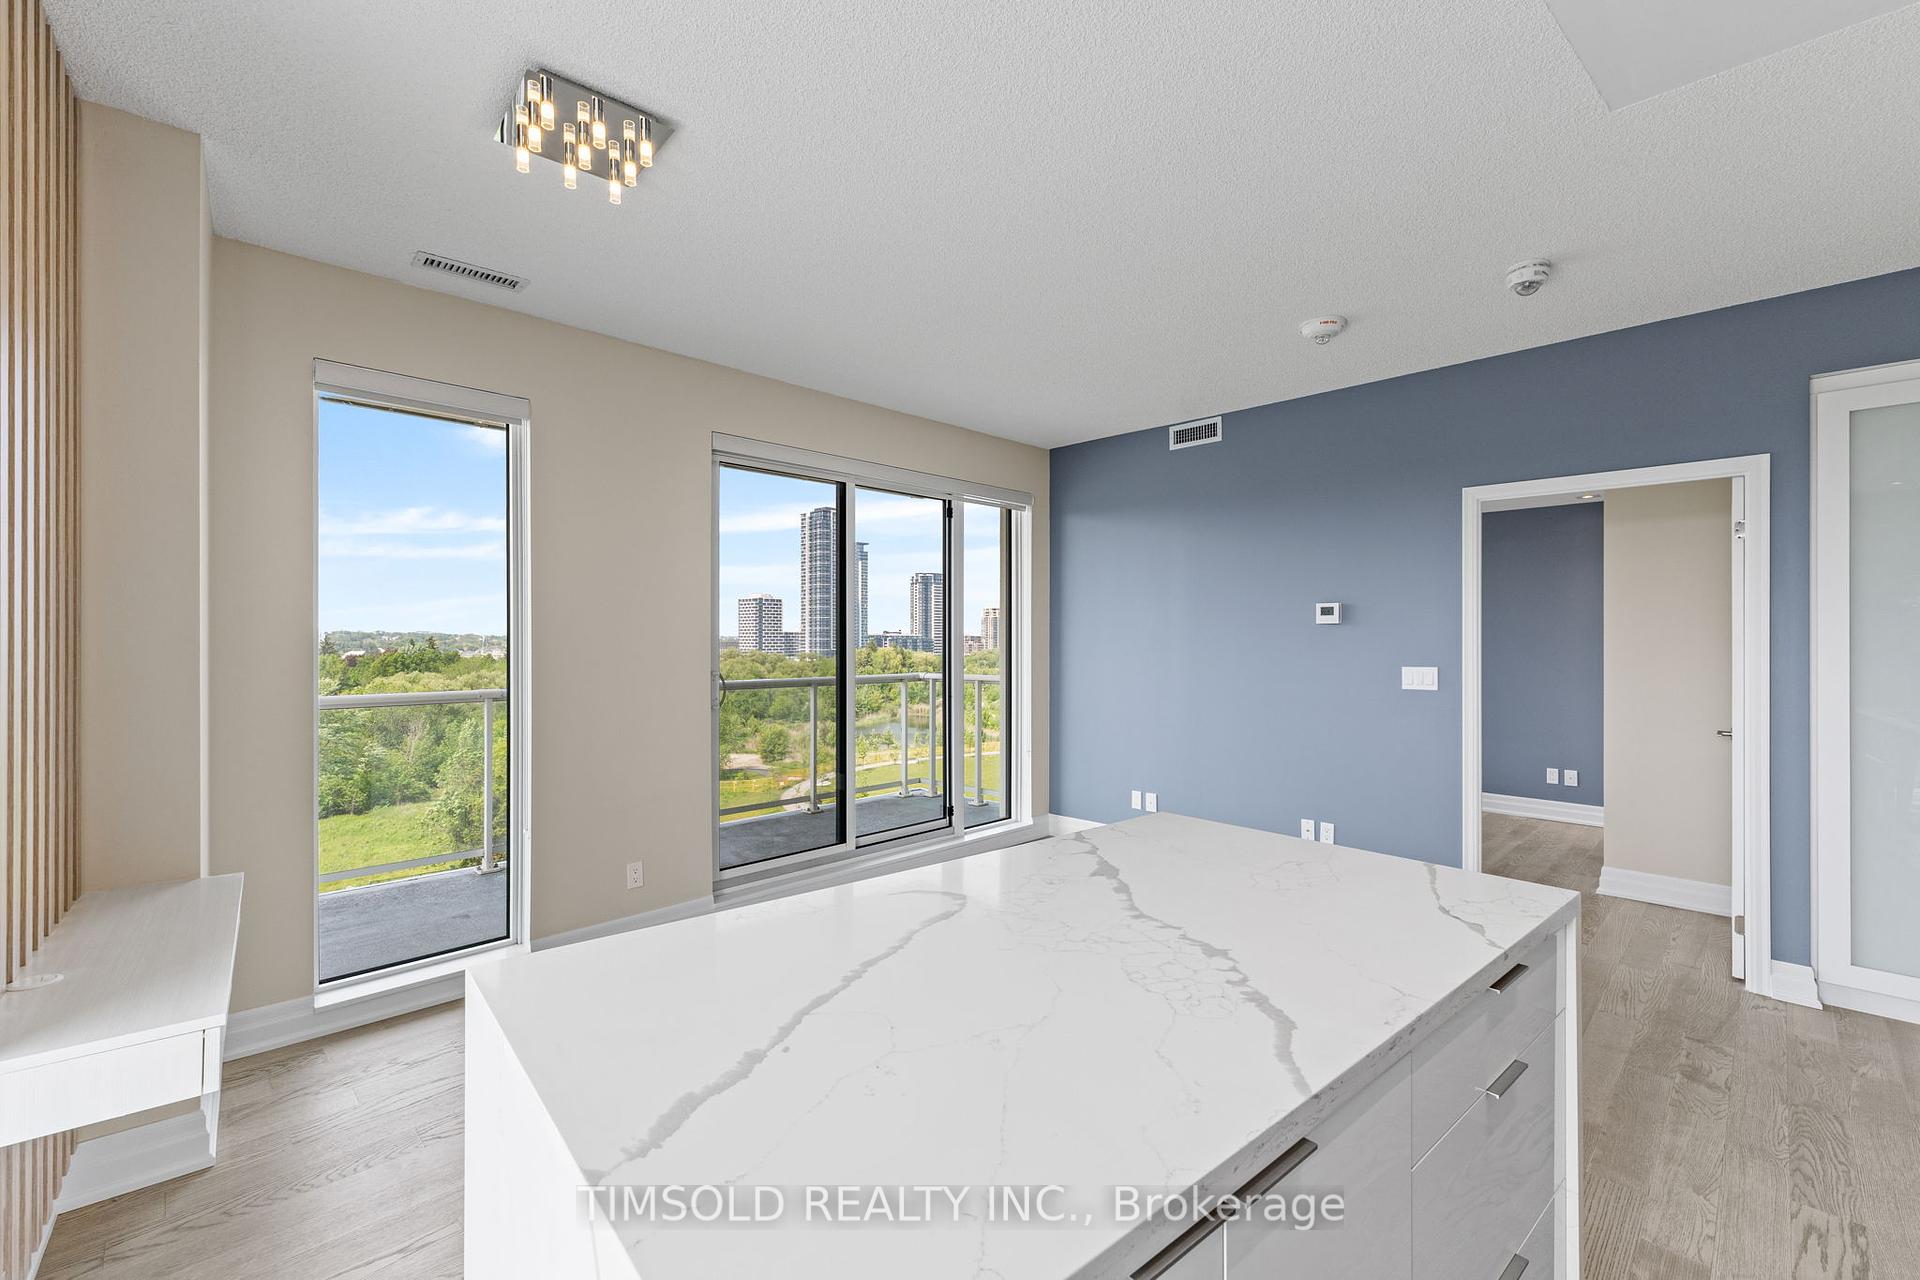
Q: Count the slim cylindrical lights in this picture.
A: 9